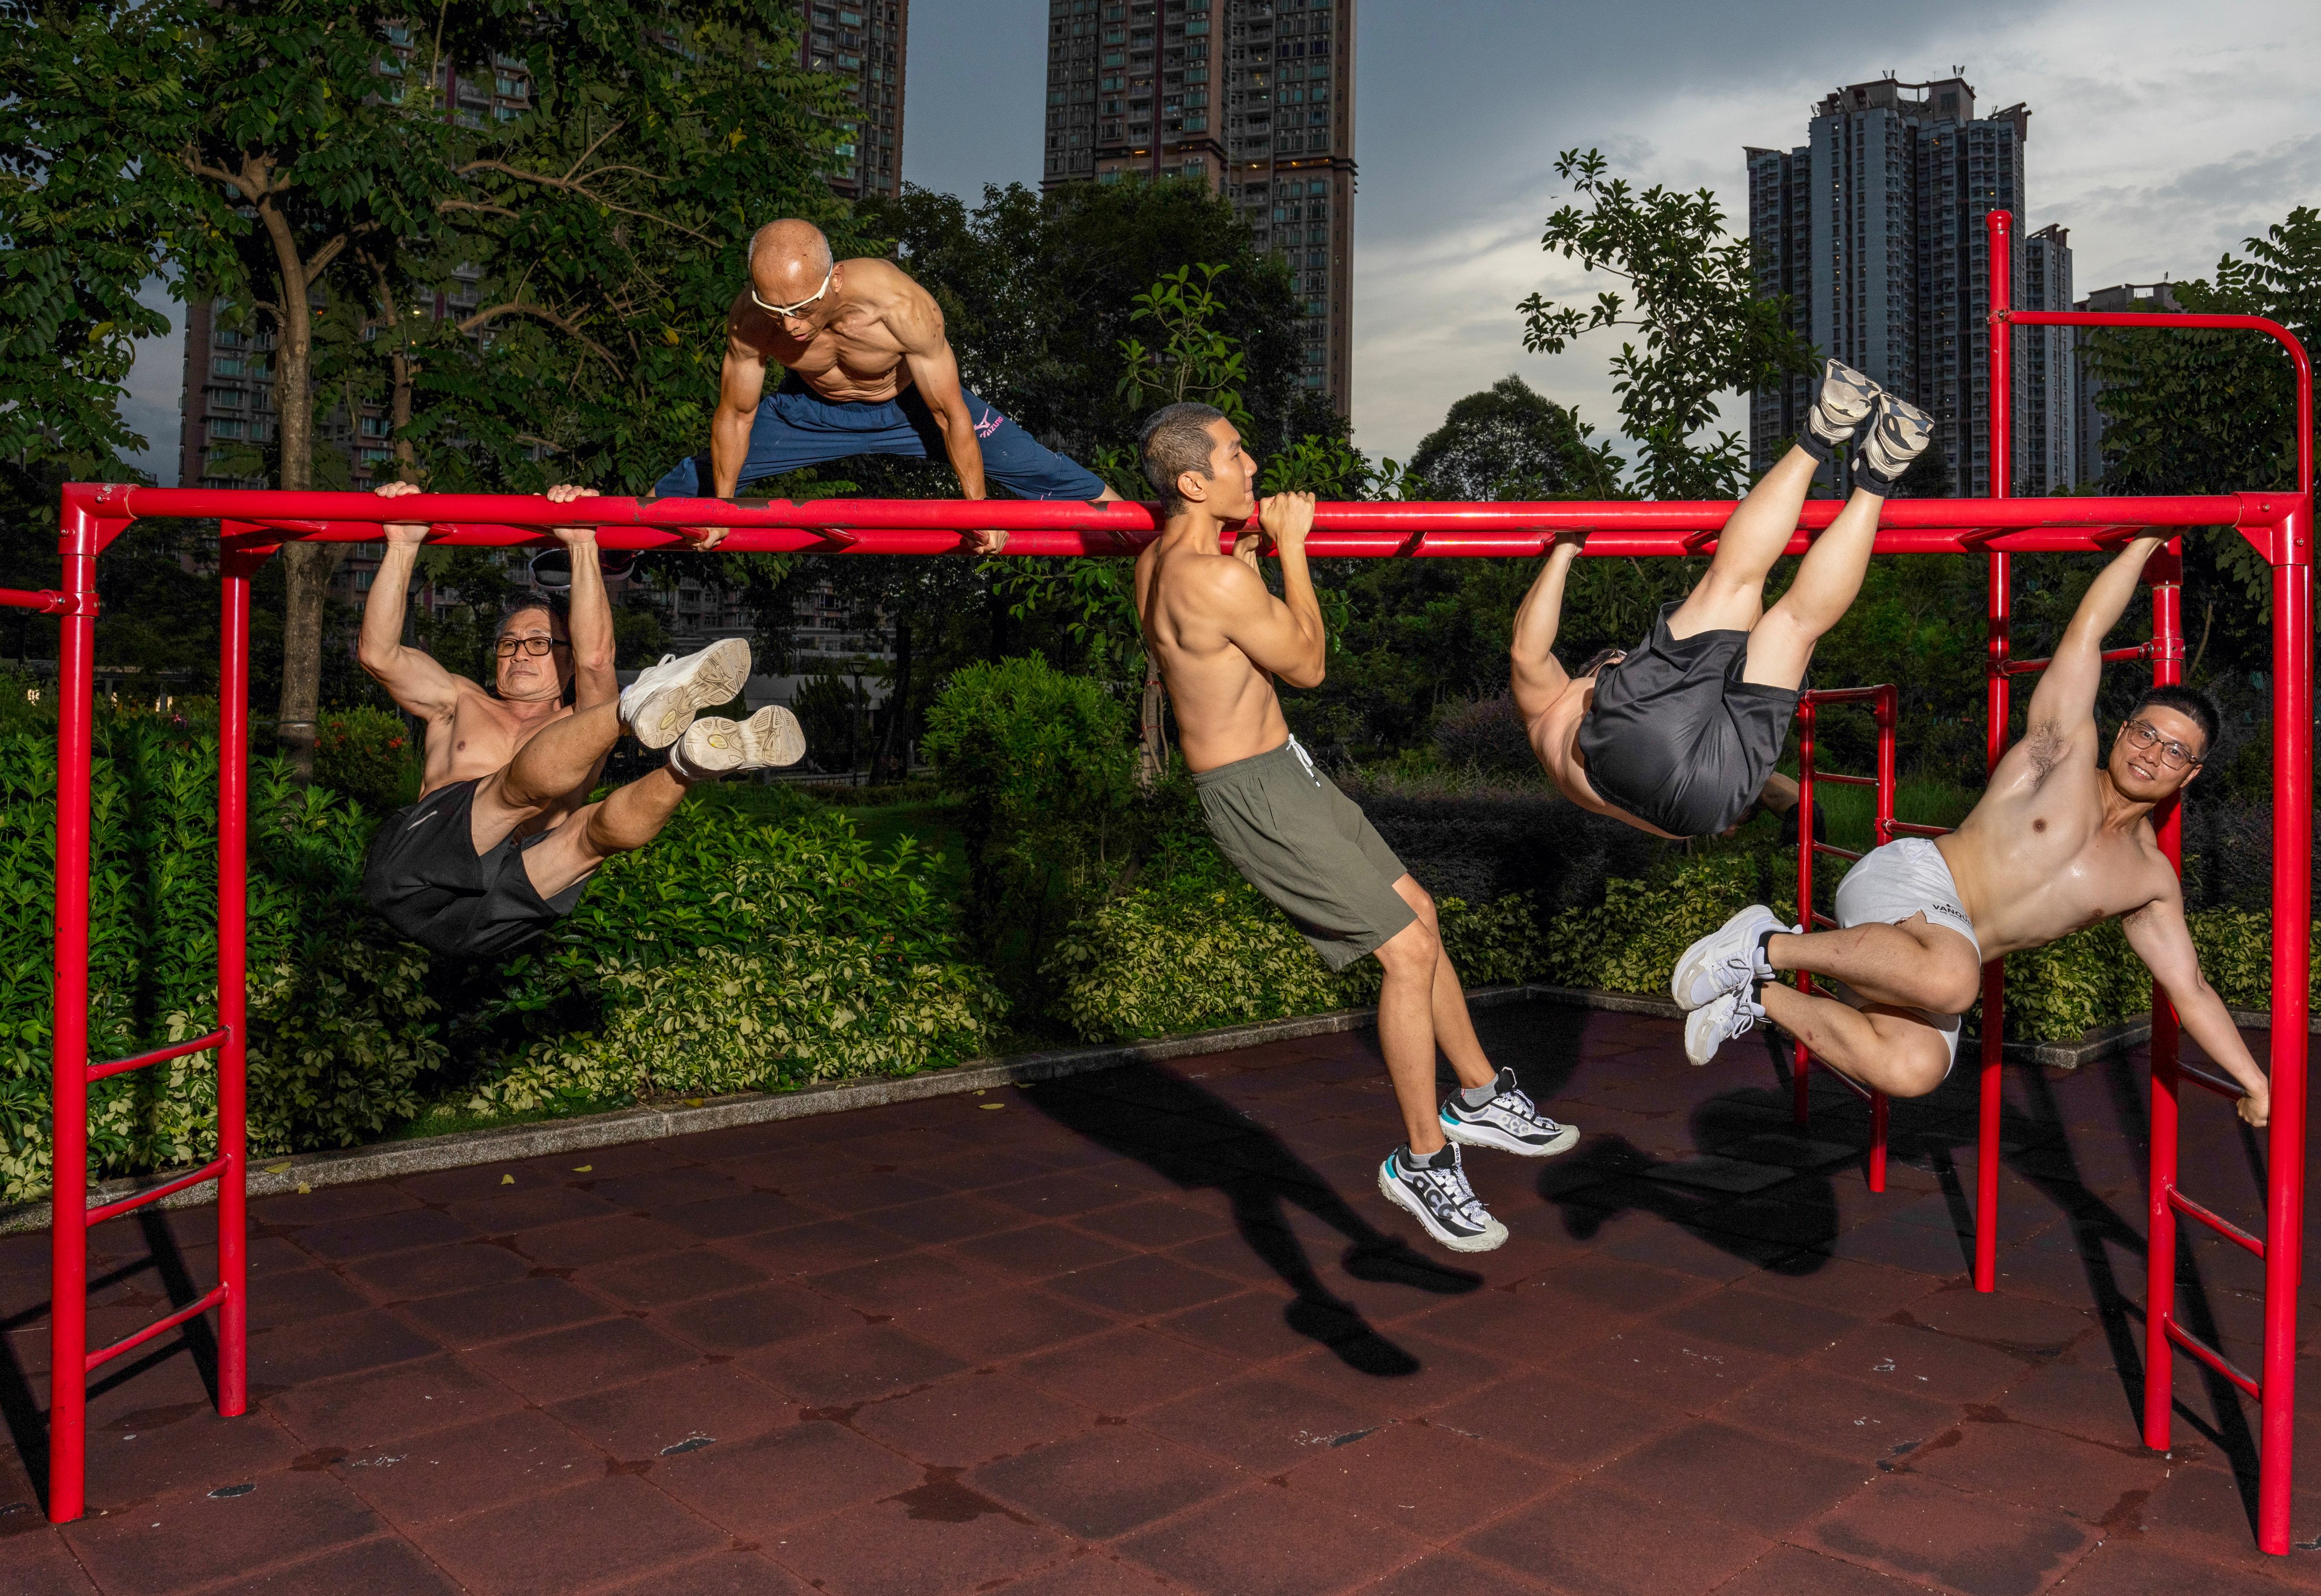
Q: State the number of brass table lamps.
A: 0